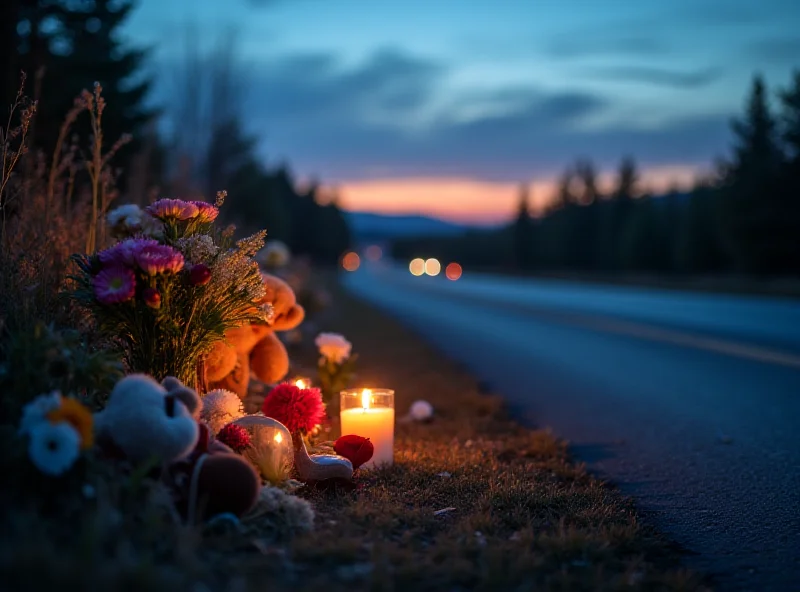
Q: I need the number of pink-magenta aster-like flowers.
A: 5